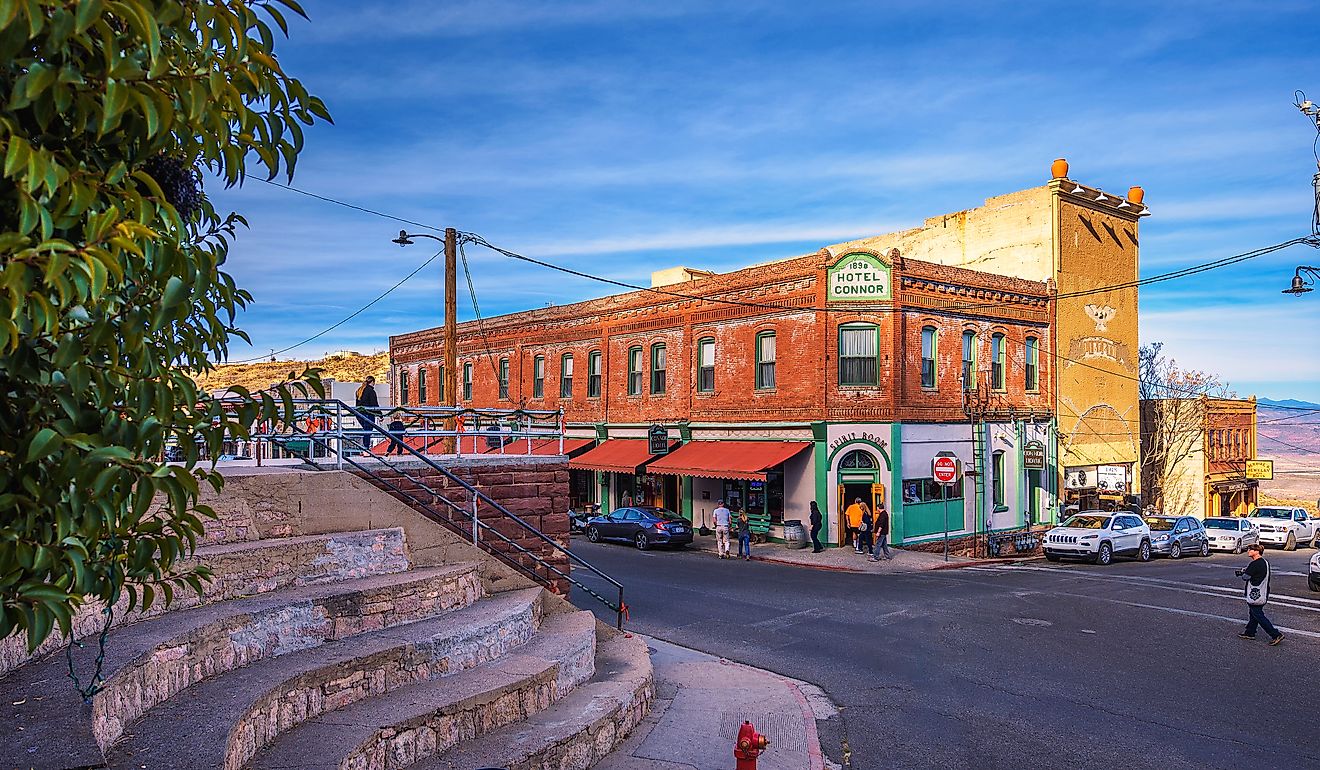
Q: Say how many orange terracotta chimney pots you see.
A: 2